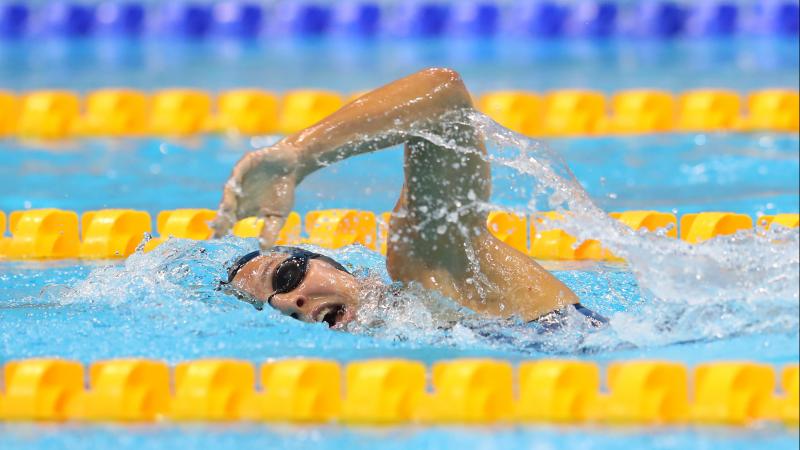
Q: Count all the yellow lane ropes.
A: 3